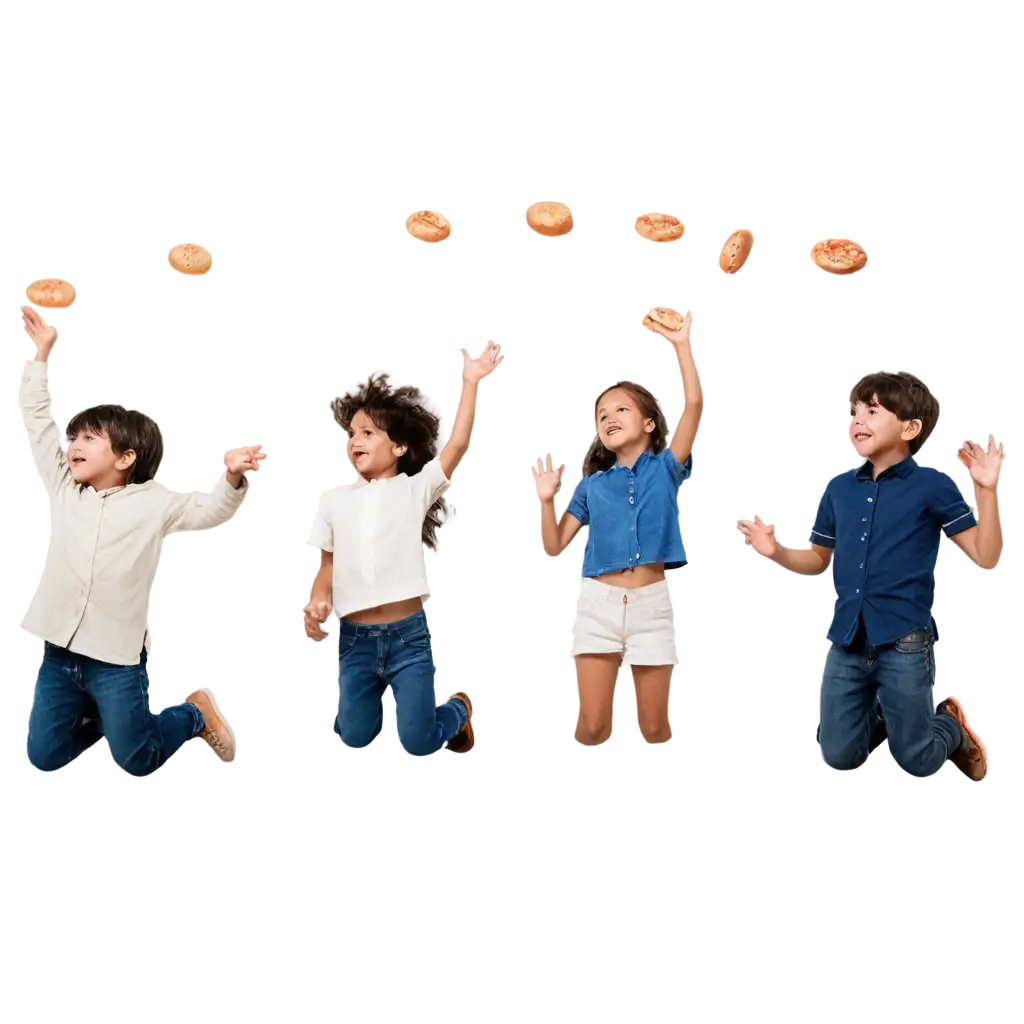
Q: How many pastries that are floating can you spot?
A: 7